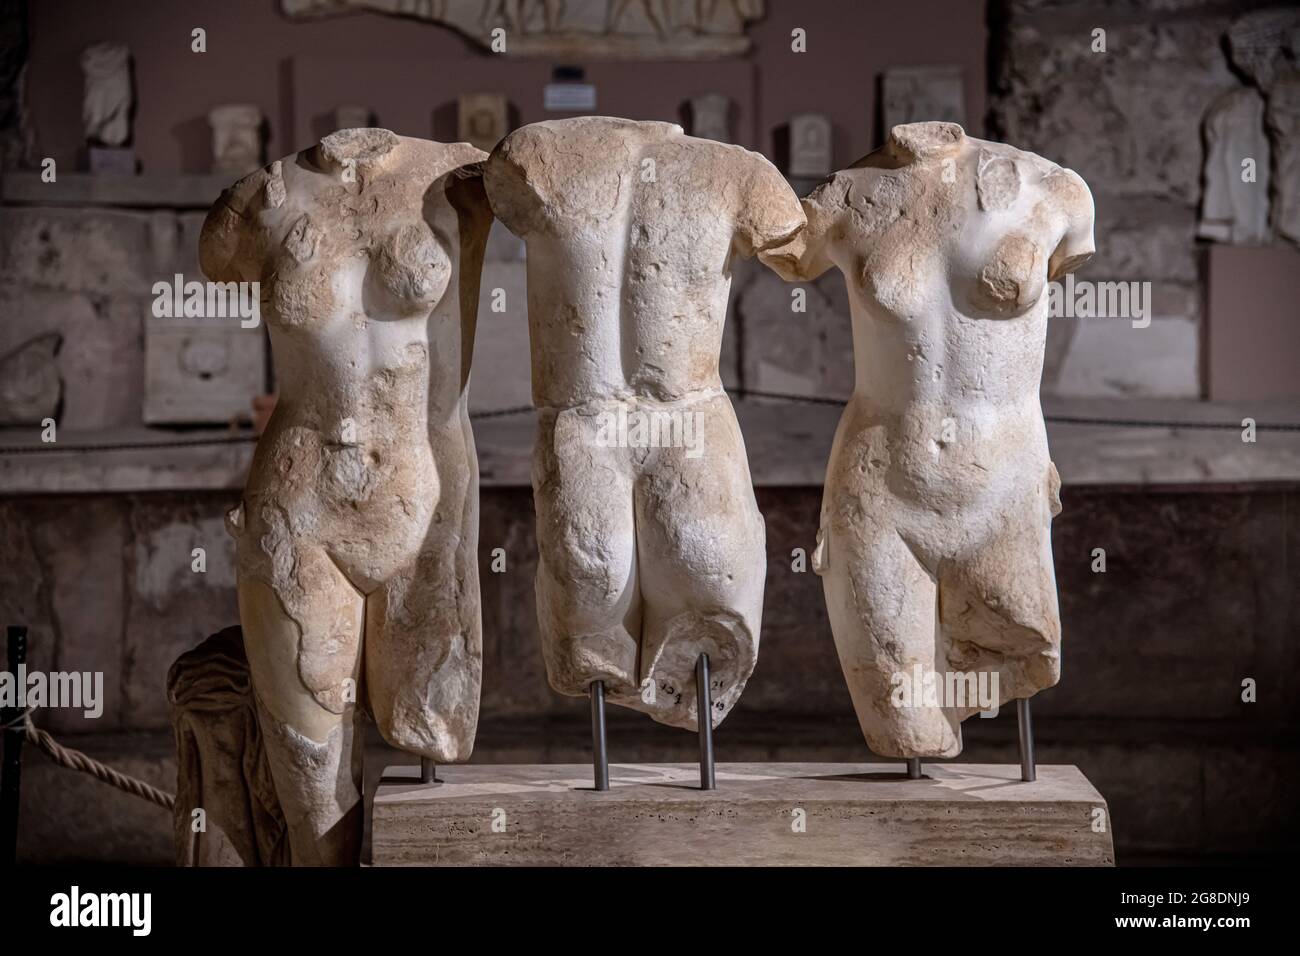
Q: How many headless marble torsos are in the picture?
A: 3